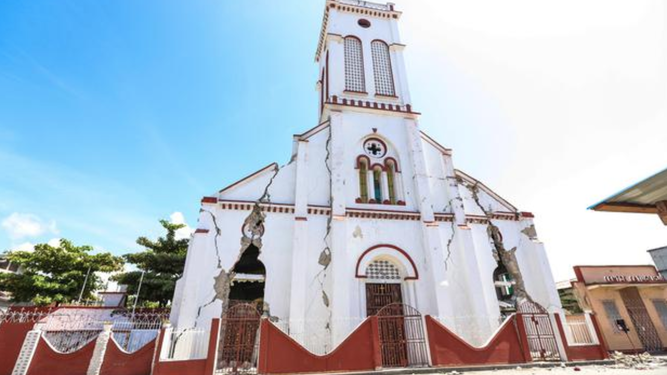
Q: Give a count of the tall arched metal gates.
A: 3